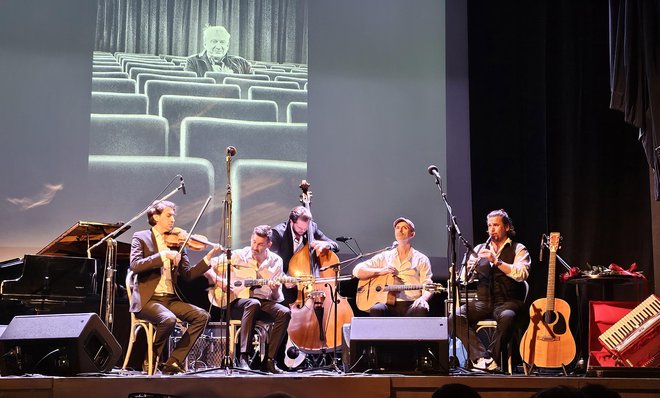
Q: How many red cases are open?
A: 1